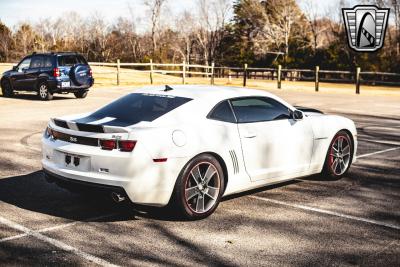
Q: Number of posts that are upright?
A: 8